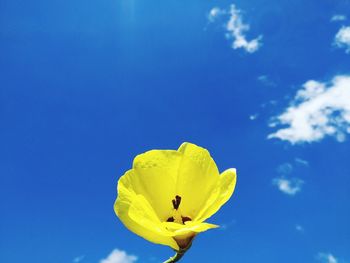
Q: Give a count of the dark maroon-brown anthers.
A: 3